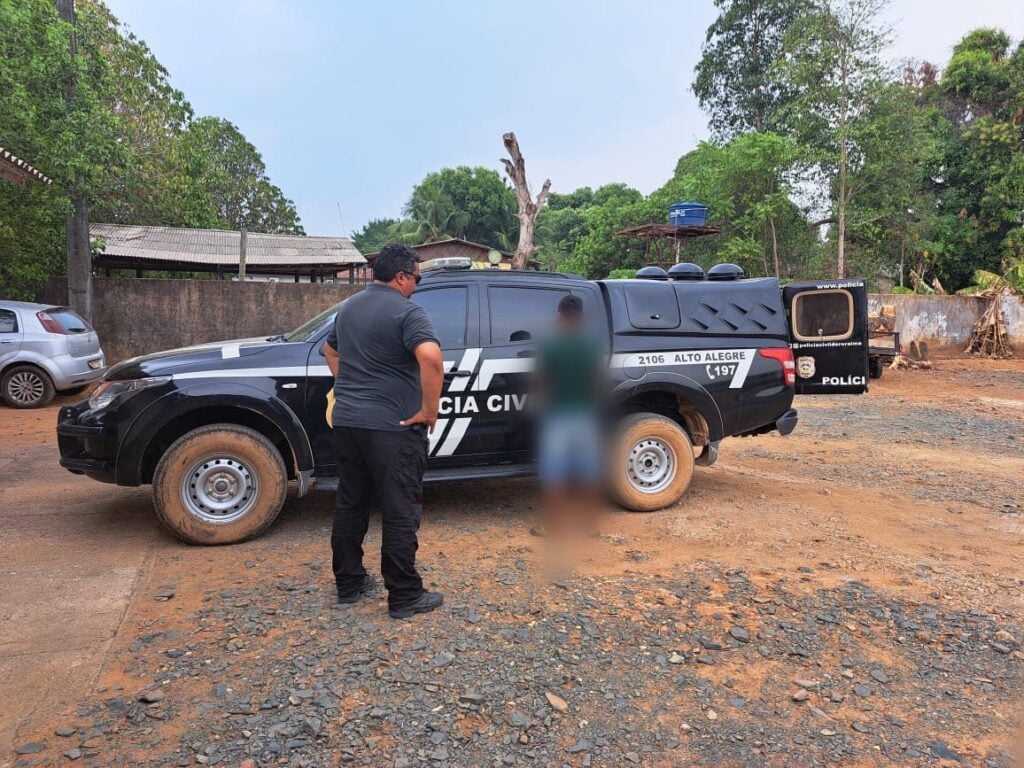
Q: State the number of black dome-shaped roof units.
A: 3